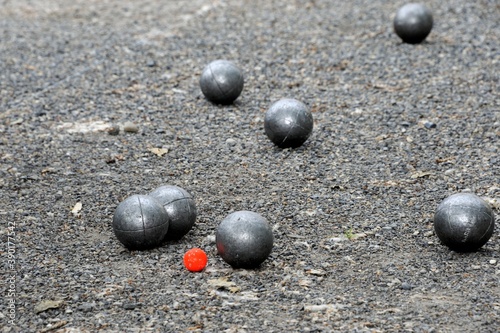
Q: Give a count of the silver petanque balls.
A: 7